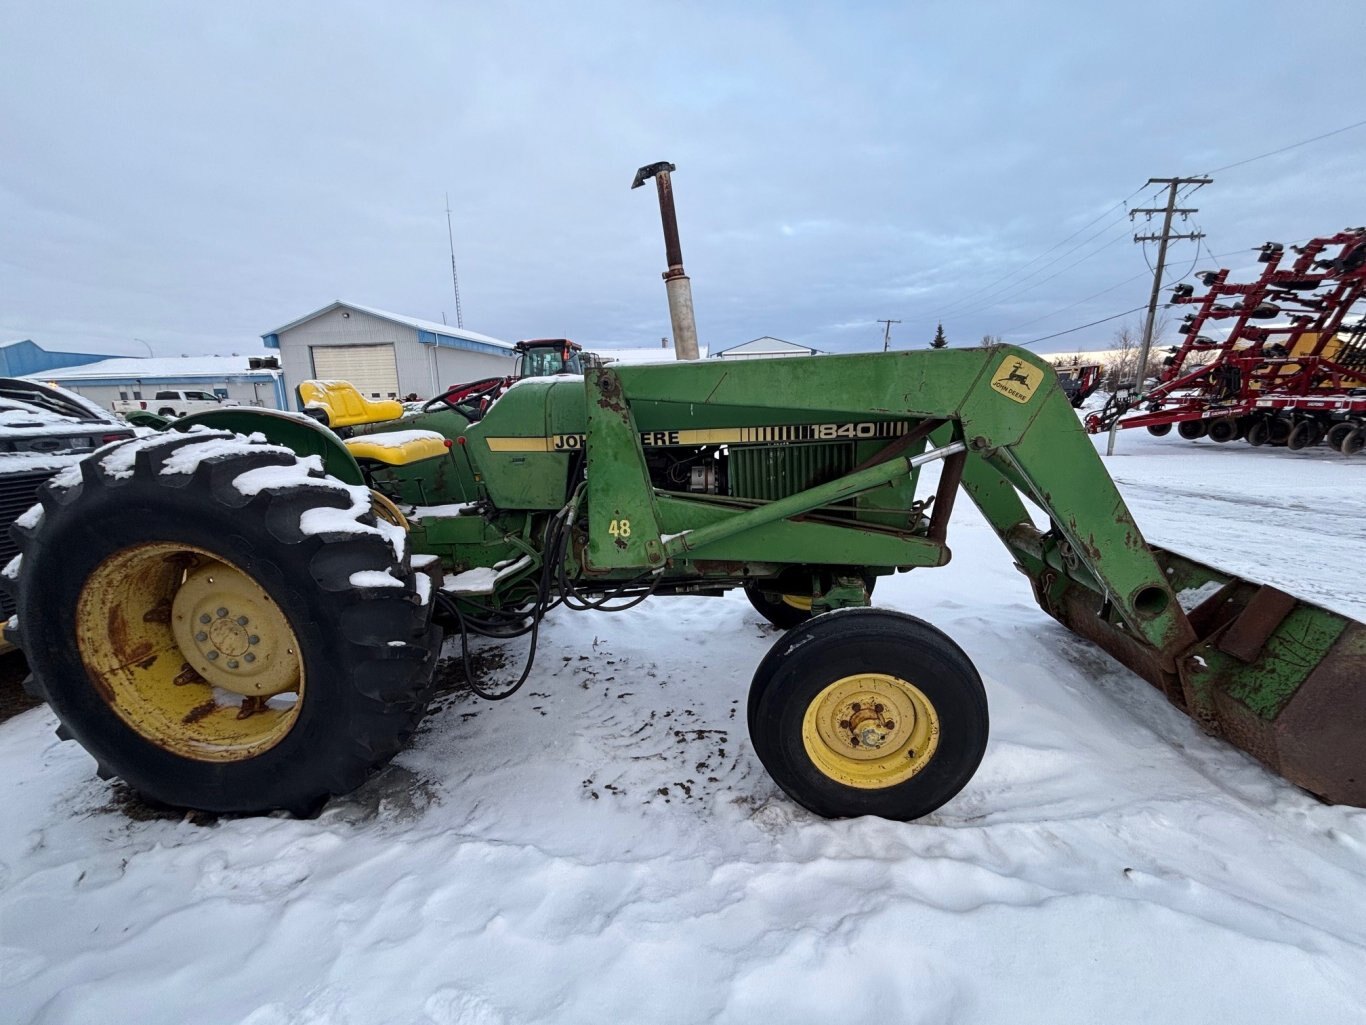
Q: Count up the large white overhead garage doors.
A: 1